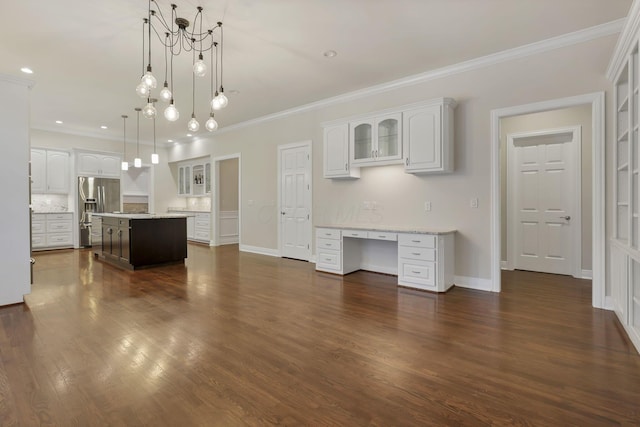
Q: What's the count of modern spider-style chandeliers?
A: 1